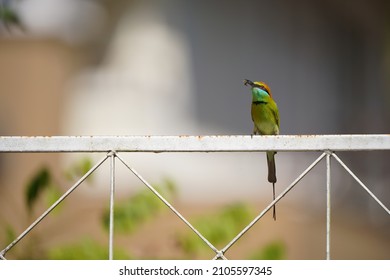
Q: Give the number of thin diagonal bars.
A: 4